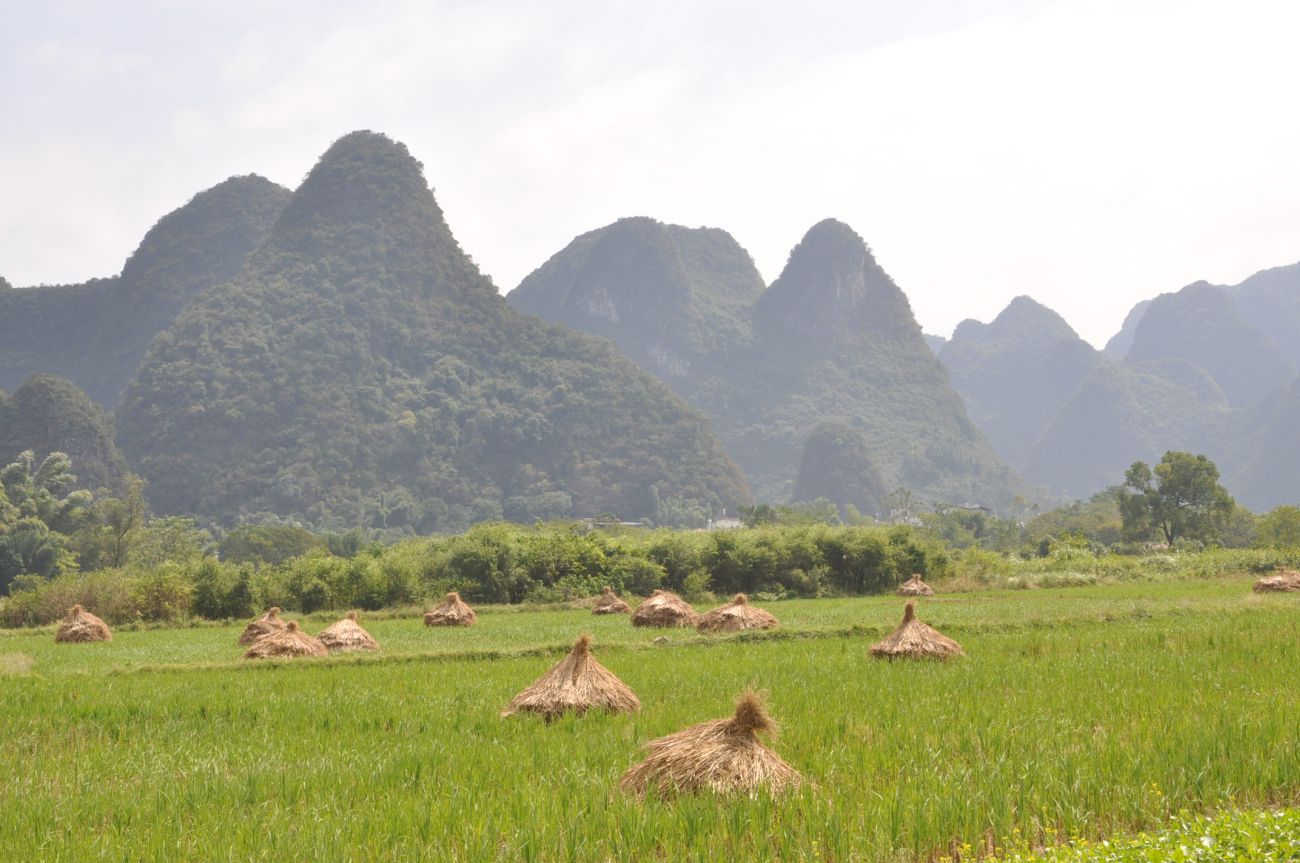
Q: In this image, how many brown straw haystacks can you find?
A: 13